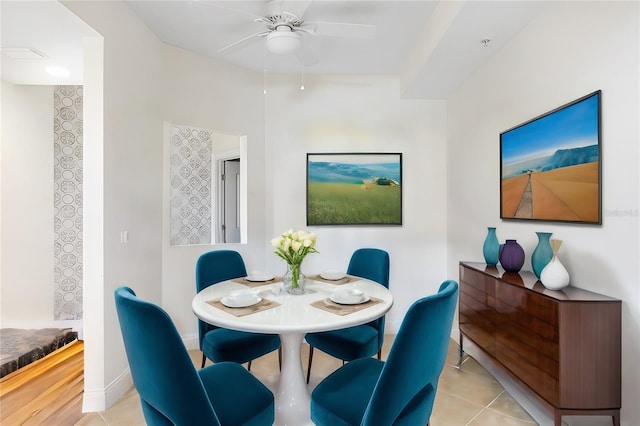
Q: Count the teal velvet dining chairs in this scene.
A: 4